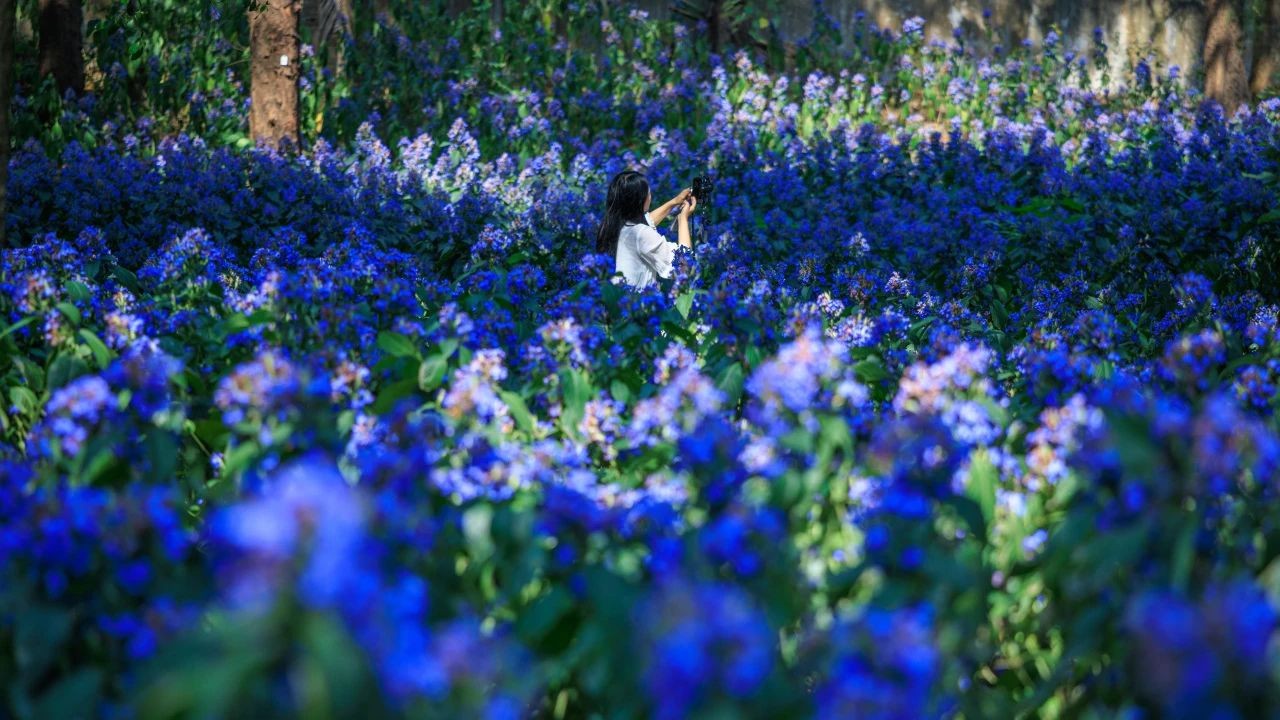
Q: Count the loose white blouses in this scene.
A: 1